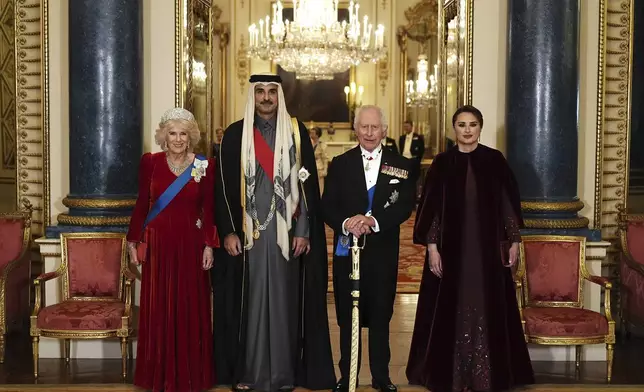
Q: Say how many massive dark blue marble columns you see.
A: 2